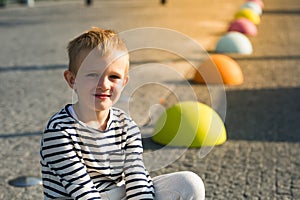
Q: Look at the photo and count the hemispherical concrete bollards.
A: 7